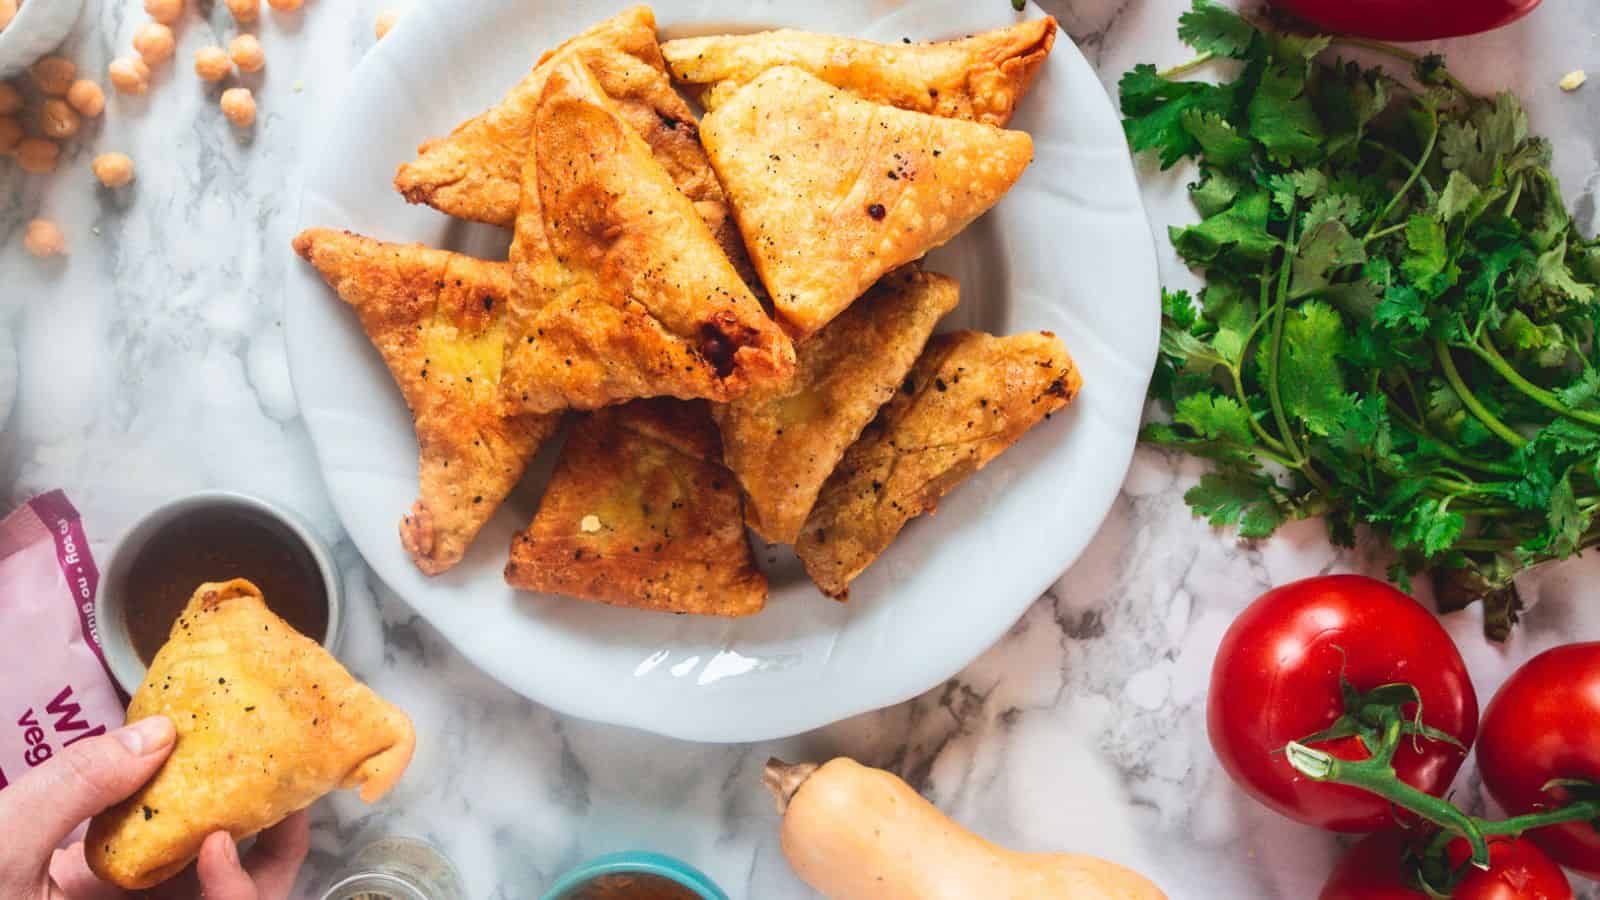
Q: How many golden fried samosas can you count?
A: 9